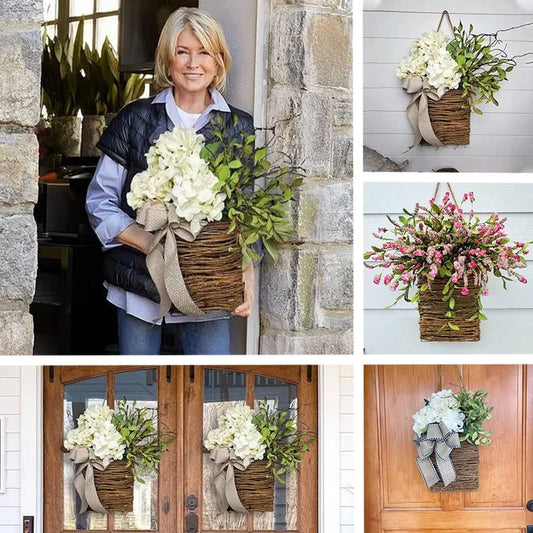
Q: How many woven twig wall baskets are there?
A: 6